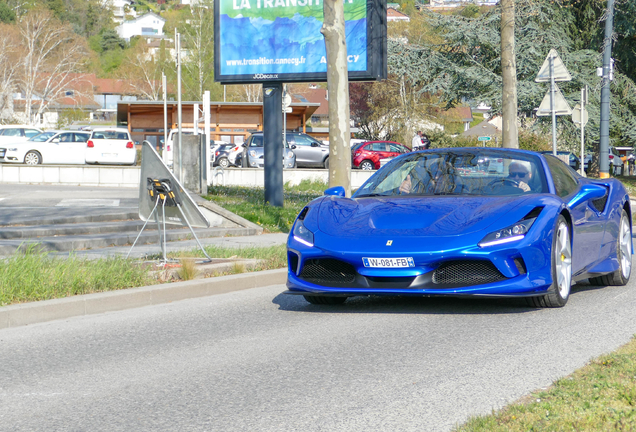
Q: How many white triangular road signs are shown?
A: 2